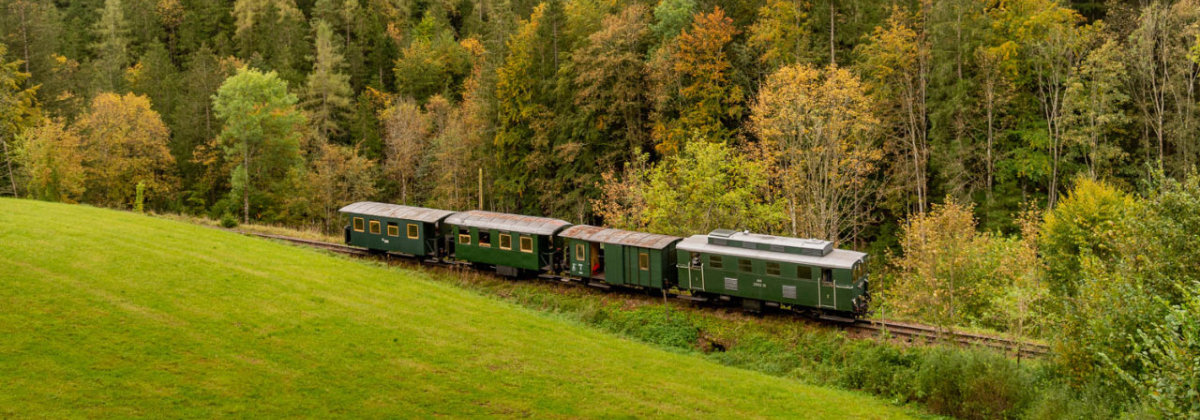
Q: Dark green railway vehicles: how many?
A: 4